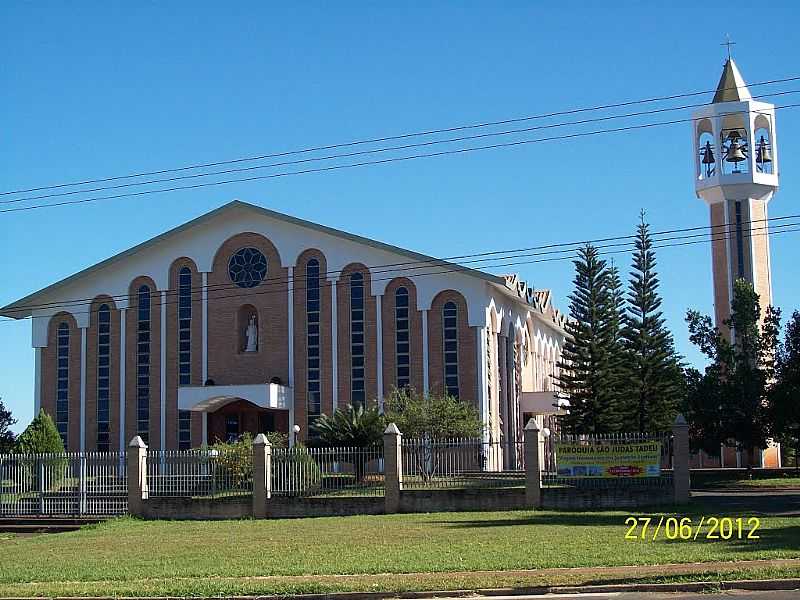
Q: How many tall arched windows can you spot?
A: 8